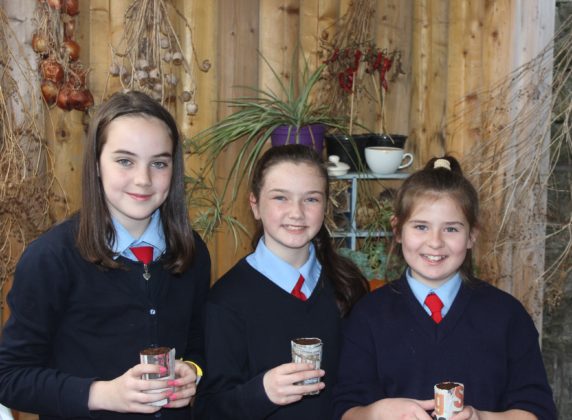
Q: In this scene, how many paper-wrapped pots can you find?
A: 3